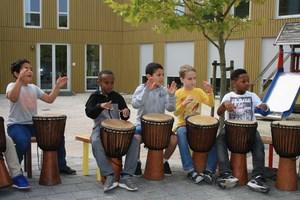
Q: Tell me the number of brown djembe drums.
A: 7